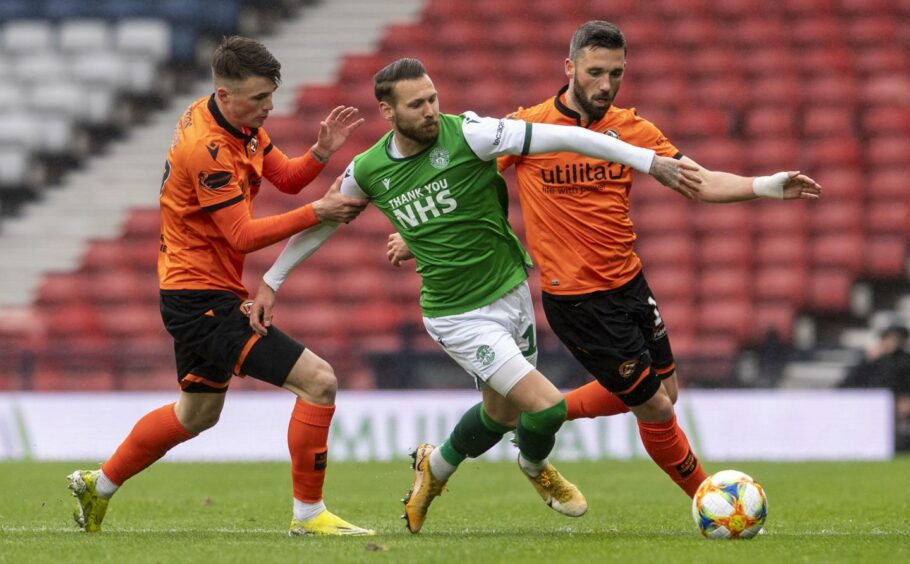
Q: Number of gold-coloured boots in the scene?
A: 2